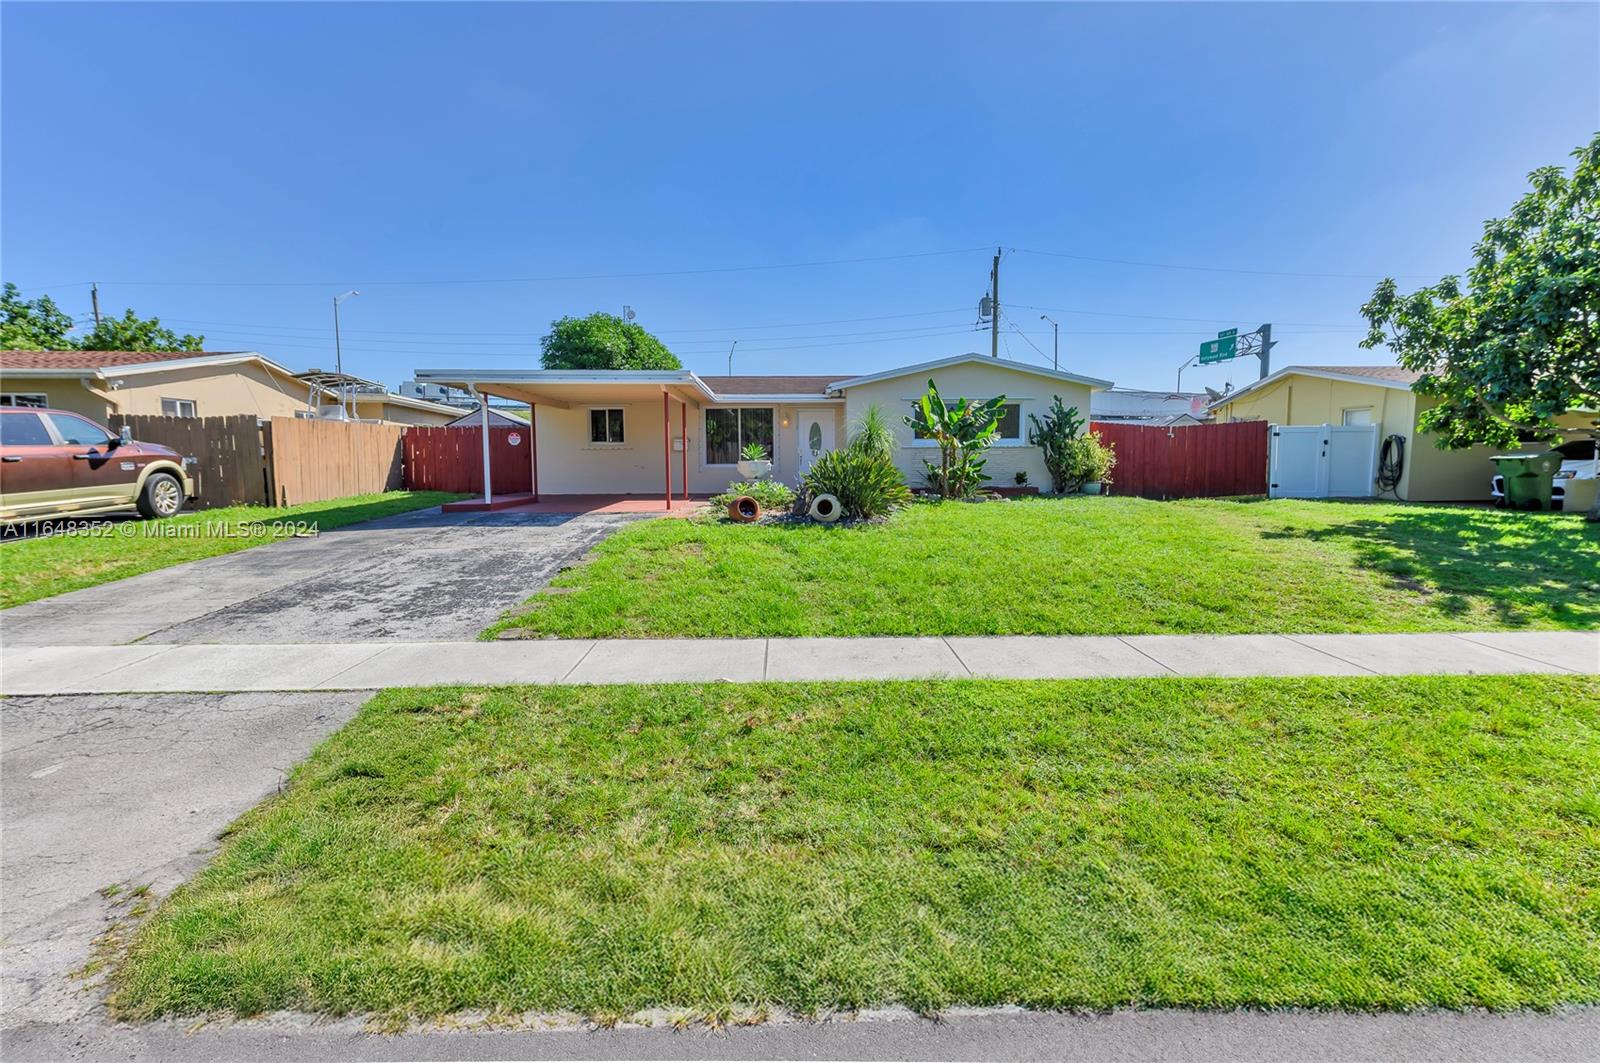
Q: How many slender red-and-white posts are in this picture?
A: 4